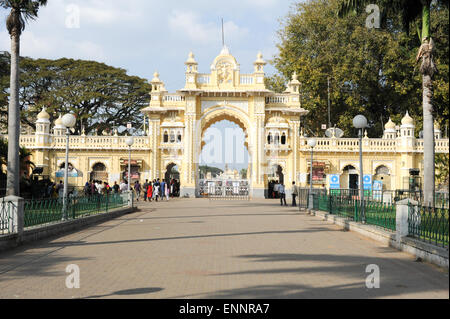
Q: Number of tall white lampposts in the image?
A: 4